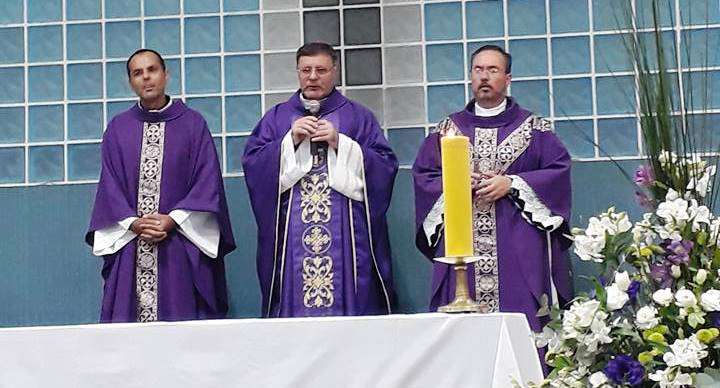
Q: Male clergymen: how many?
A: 3